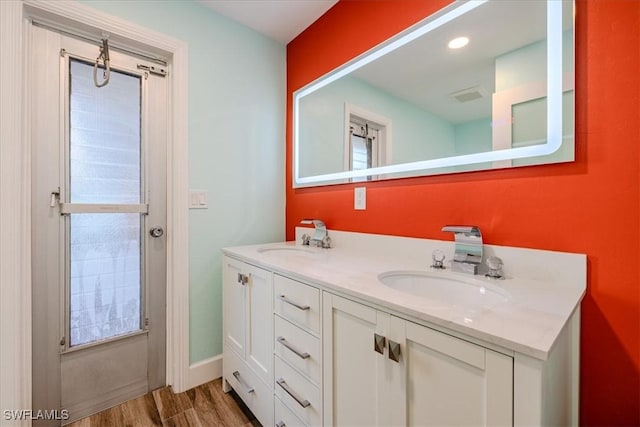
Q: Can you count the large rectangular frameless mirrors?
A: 1